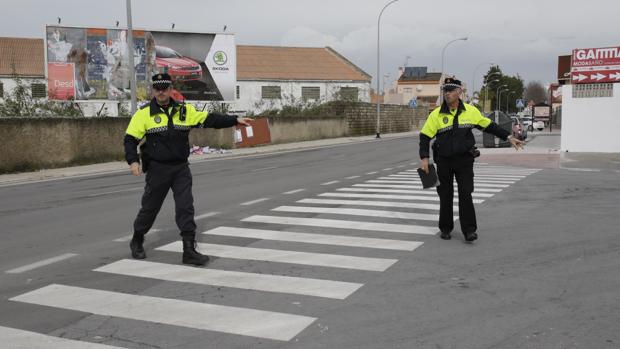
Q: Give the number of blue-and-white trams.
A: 0